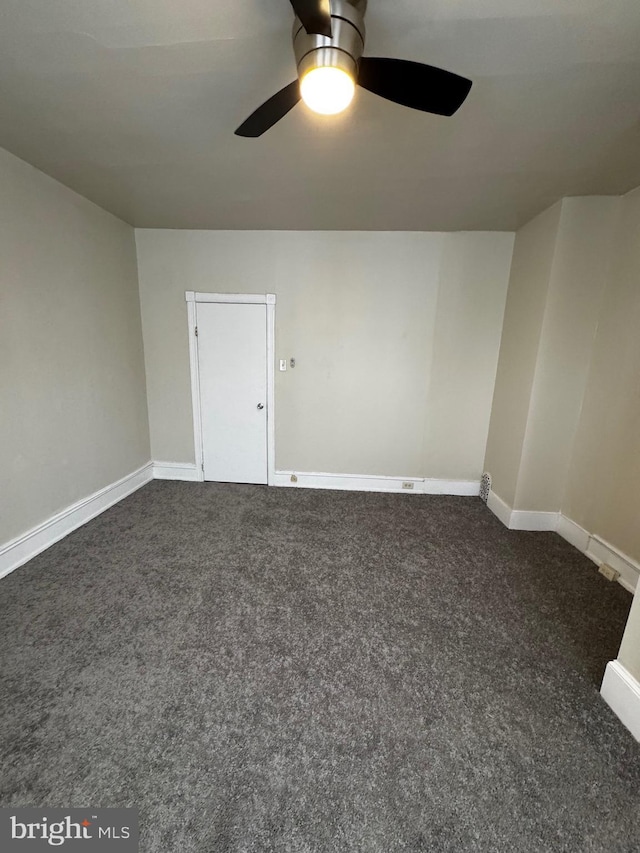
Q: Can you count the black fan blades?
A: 3